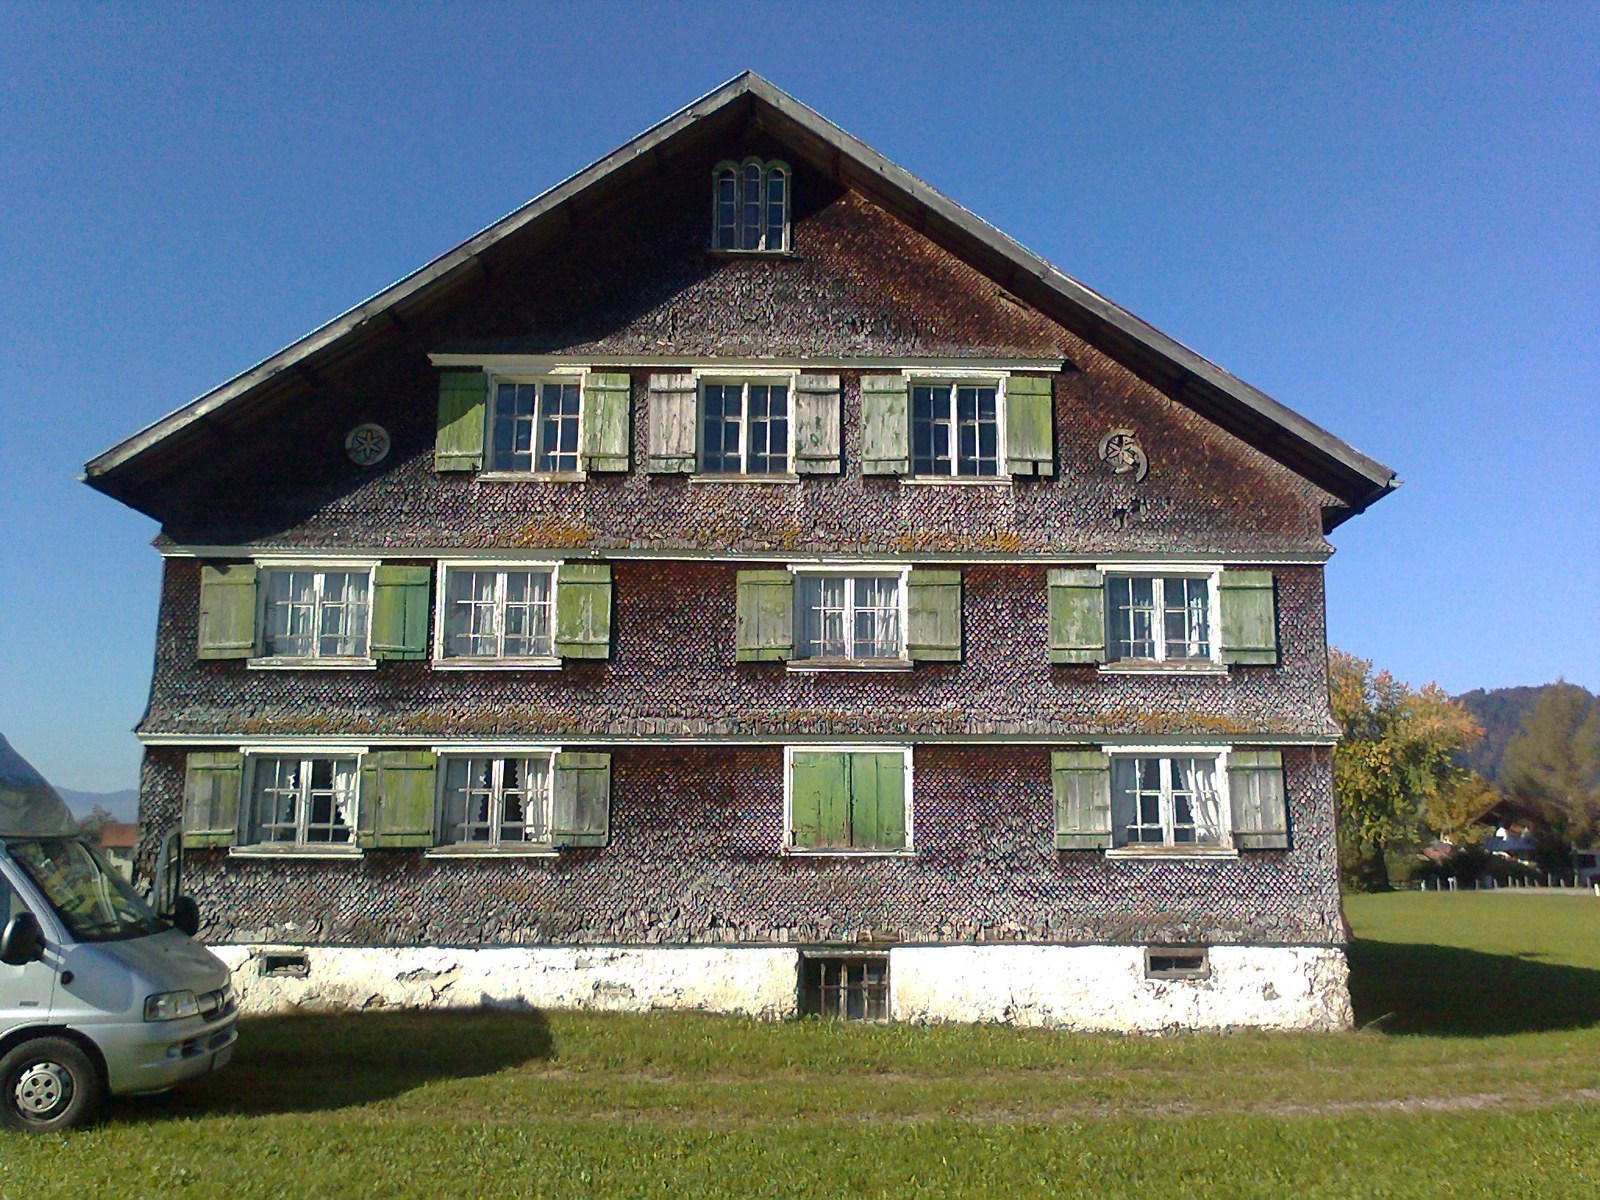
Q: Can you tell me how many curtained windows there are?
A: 7